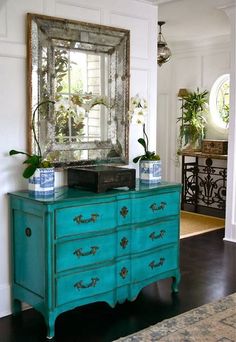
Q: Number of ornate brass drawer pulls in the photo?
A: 6